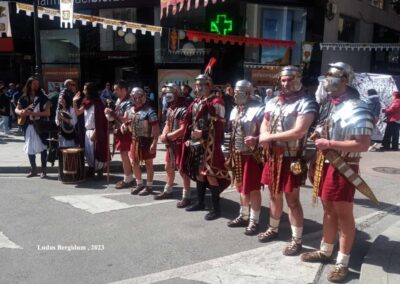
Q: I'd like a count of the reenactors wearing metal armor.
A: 7